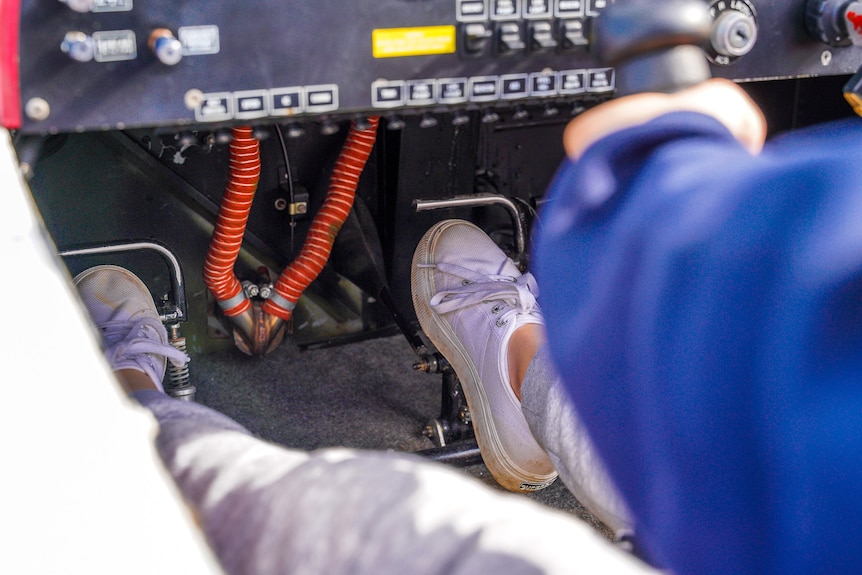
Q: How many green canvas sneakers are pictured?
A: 0